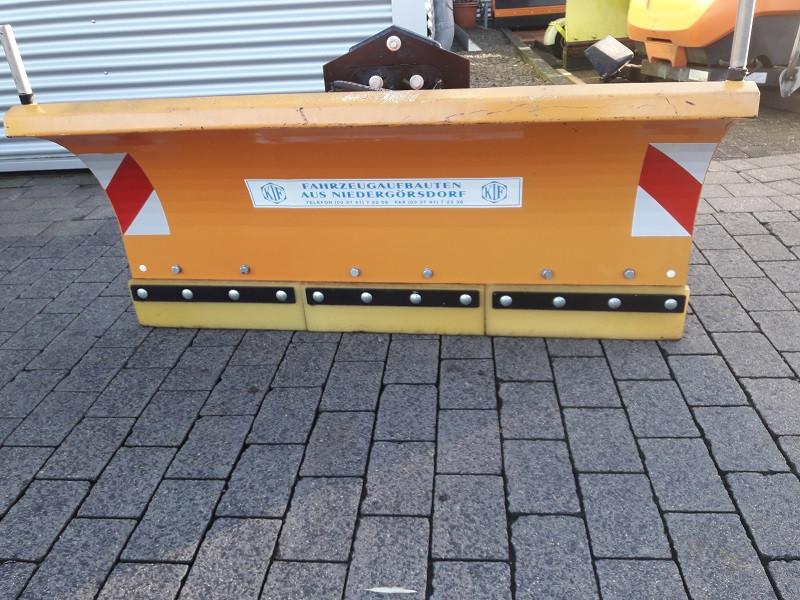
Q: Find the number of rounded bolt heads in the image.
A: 12